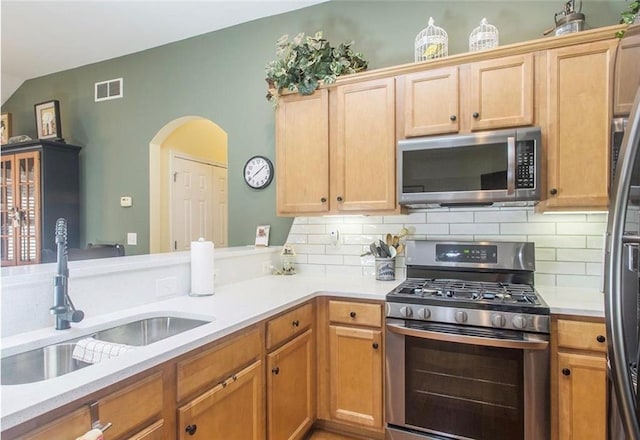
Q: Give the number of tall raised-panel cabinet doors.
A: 3